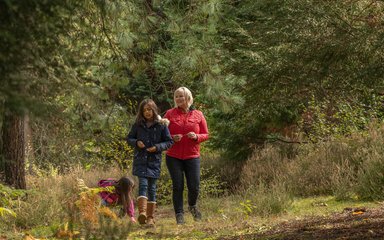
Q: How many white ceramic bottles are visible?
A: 0